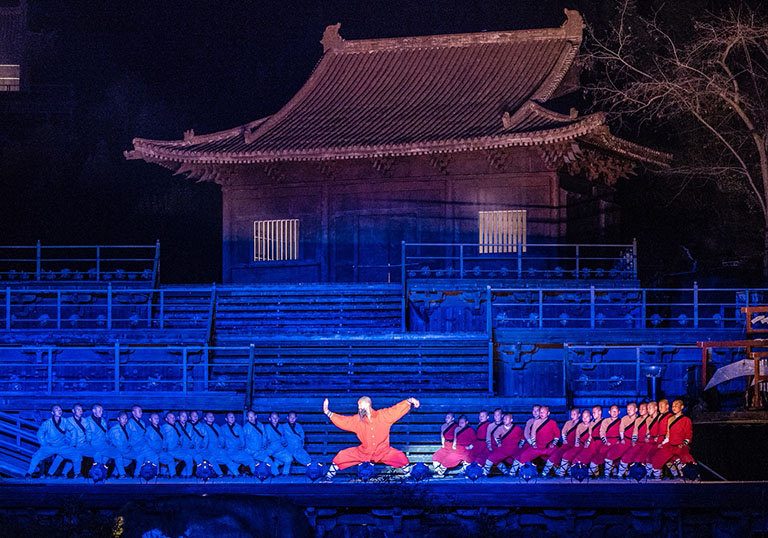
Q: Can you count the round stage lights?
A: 12